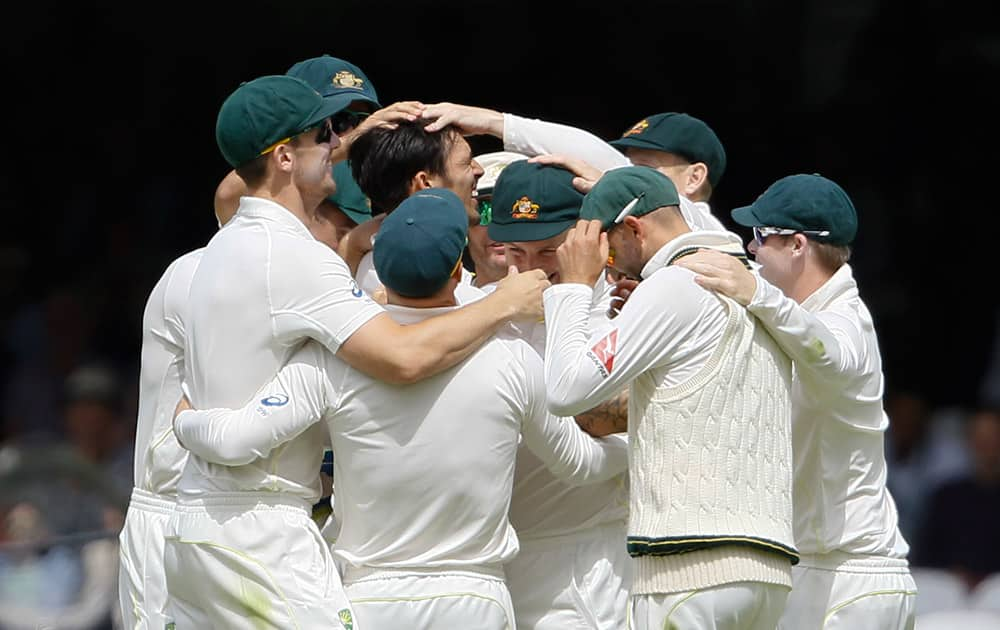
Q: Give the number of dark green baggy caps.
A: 8